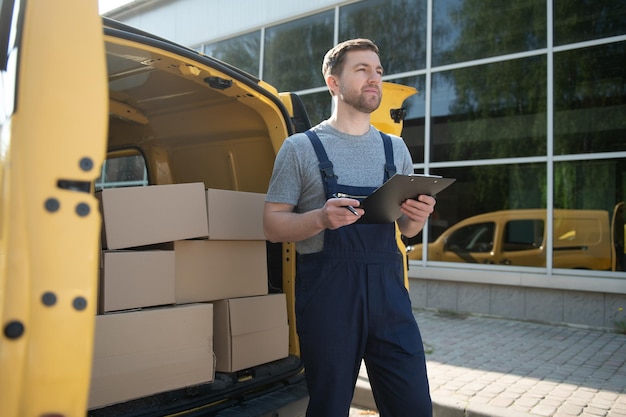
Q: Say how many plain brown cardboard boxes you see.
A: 6